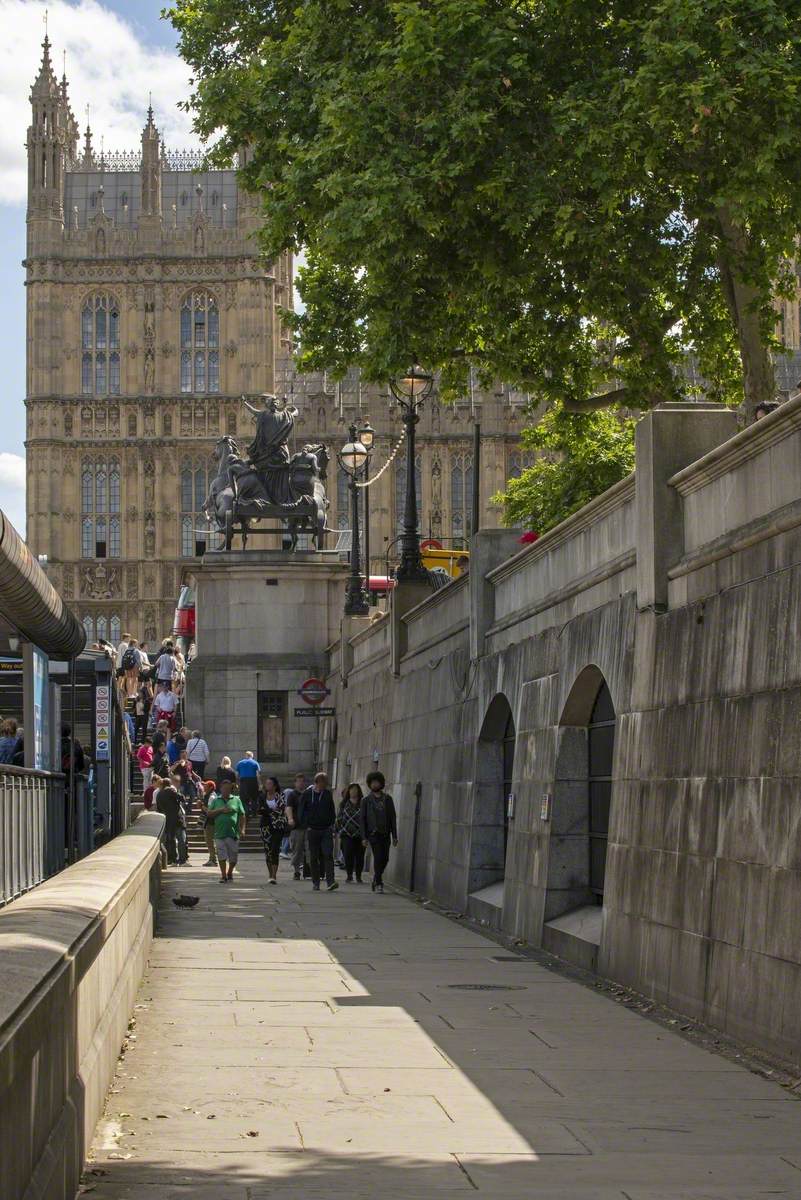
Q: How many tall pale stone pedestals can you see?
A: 1